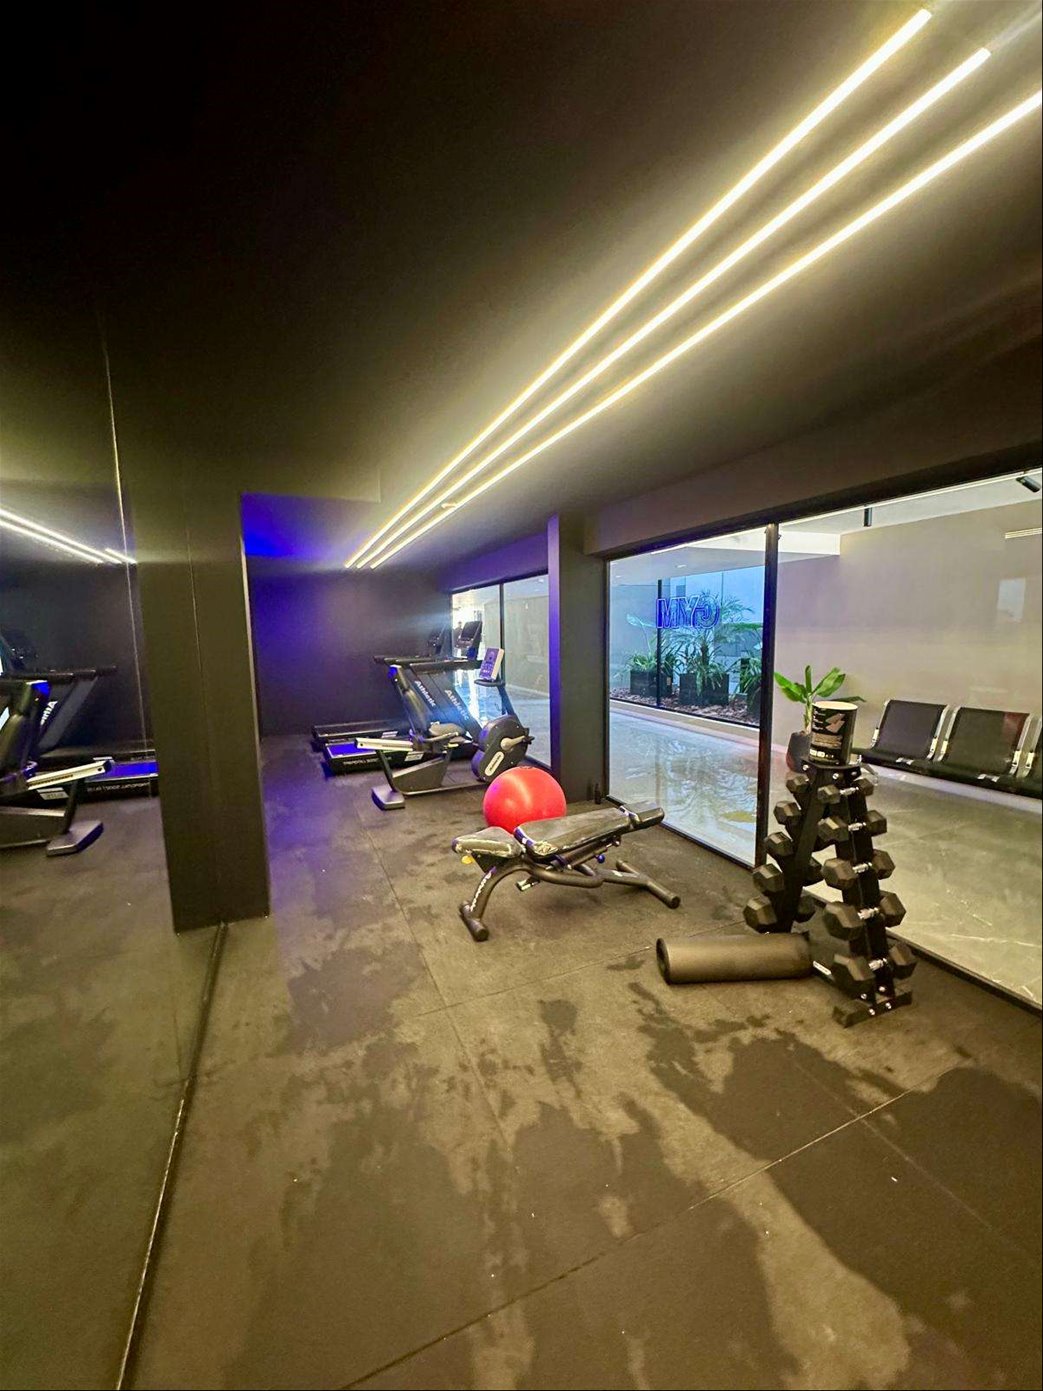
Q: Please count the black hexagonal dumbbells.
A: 10